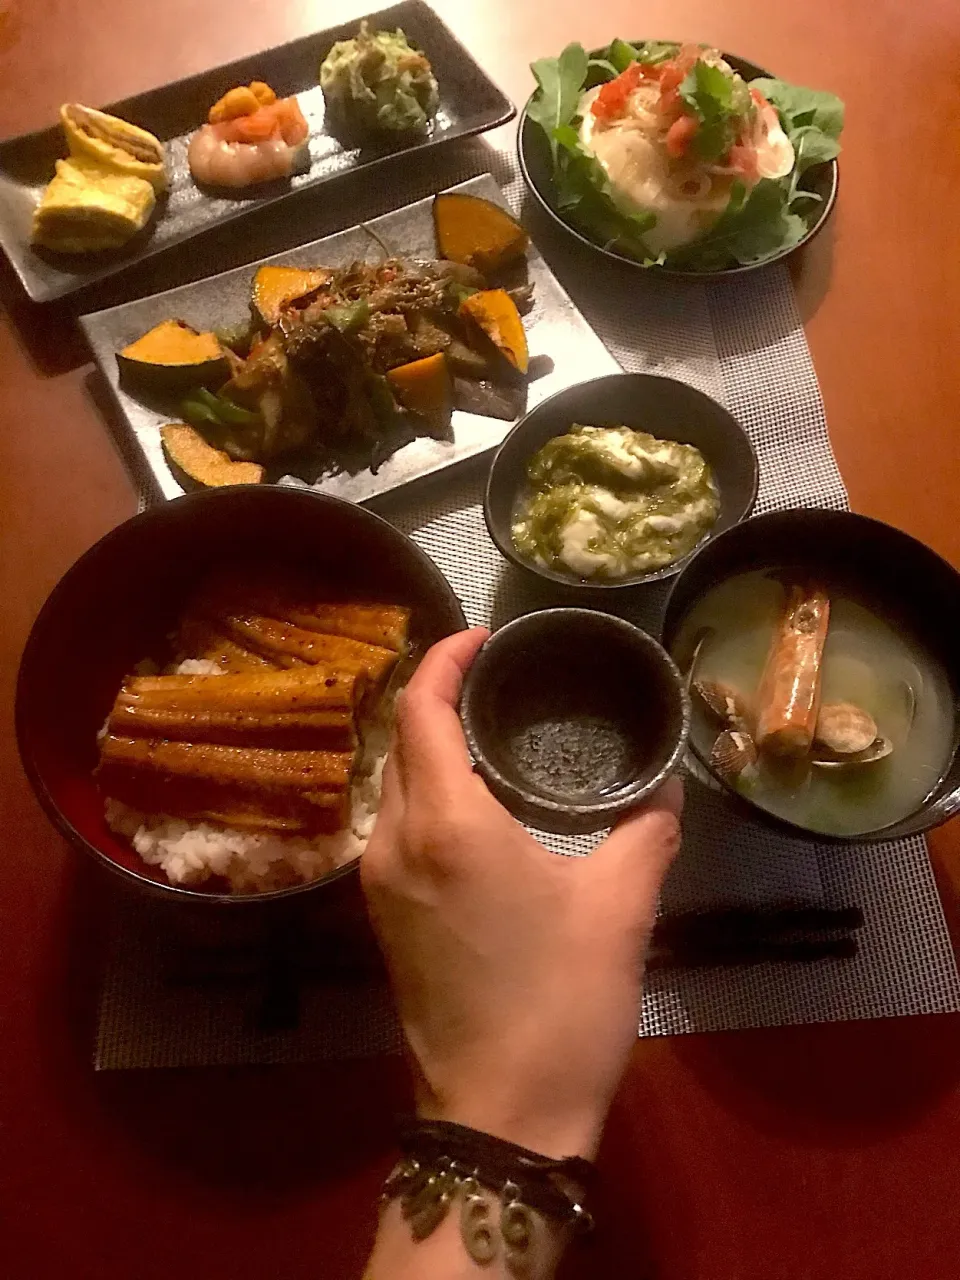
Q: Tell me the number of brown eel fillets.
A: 2